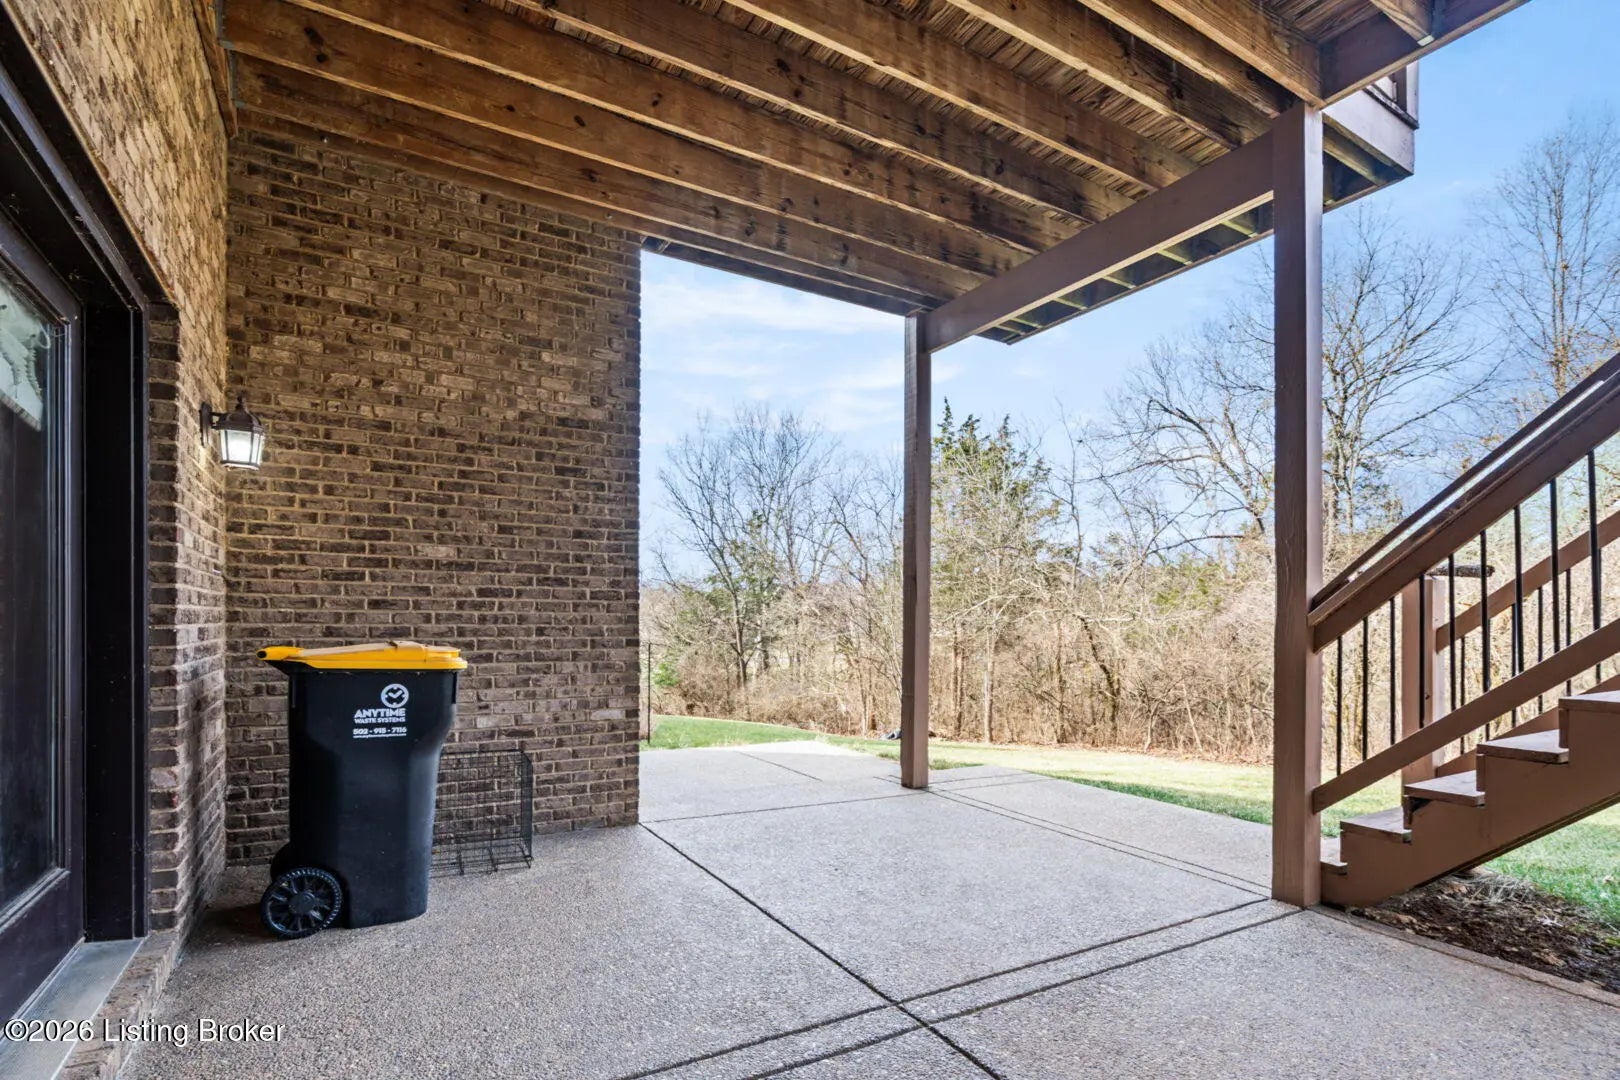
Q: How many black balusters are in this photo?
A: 15